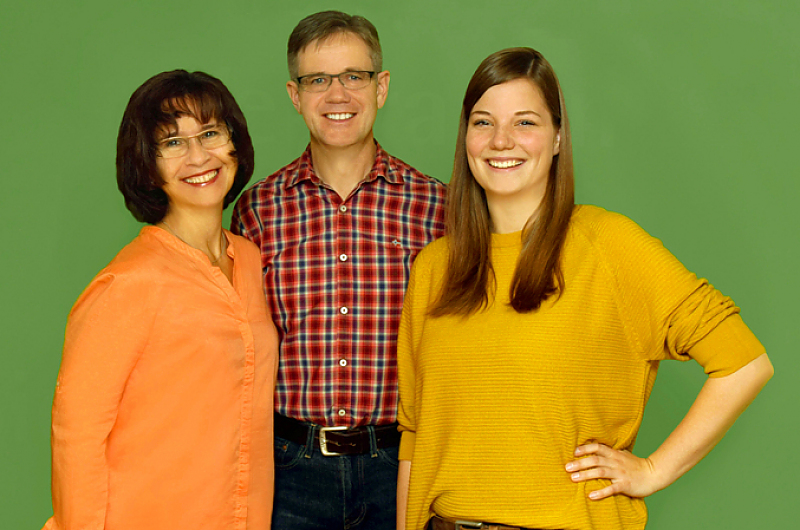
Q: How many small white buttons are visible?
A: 5